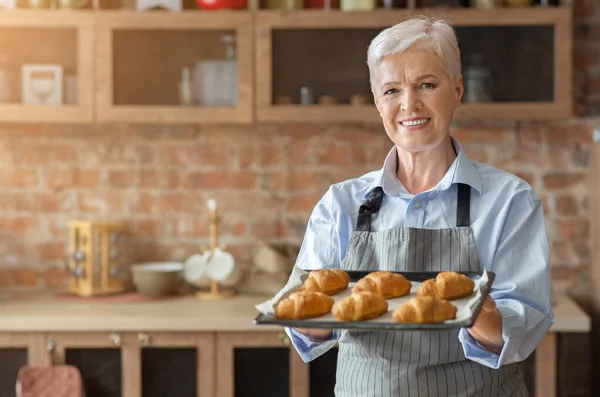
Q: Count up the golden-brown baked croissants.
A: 6